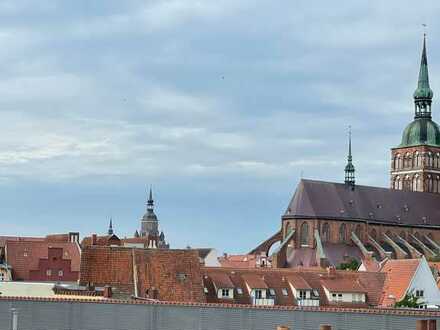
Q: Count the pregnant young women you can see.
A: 0